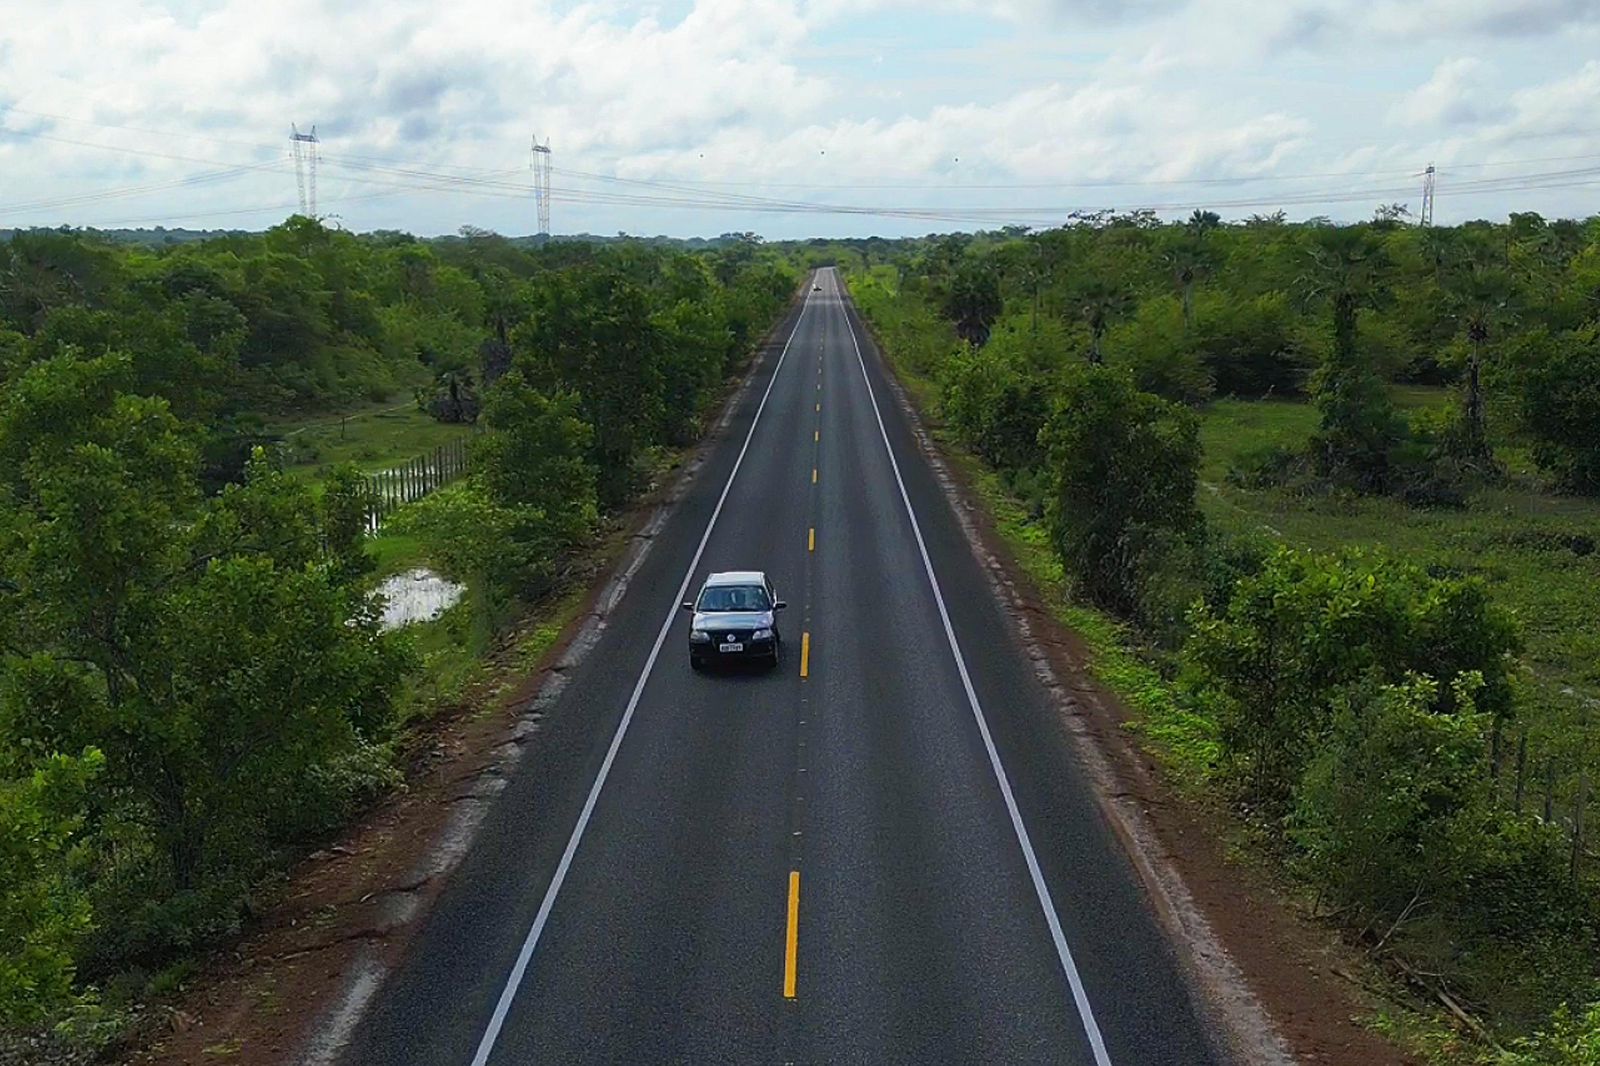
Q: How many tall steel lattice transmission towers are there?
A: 3